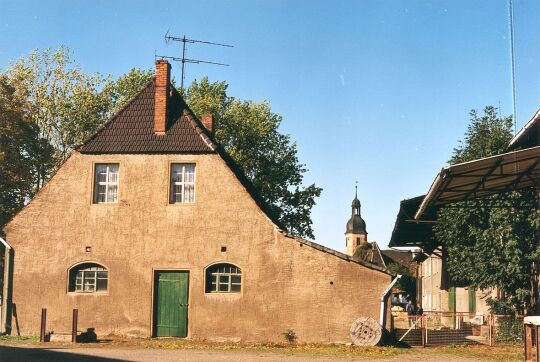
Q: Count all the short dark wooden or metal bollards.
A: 2